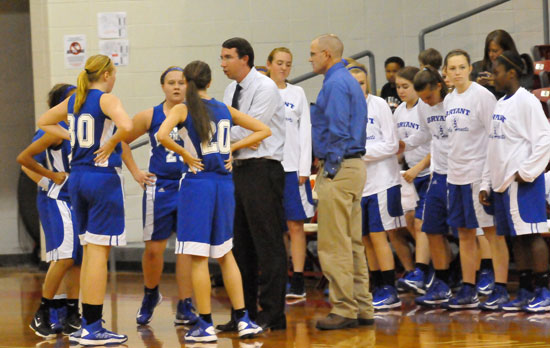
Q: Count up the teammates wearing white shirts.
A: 6